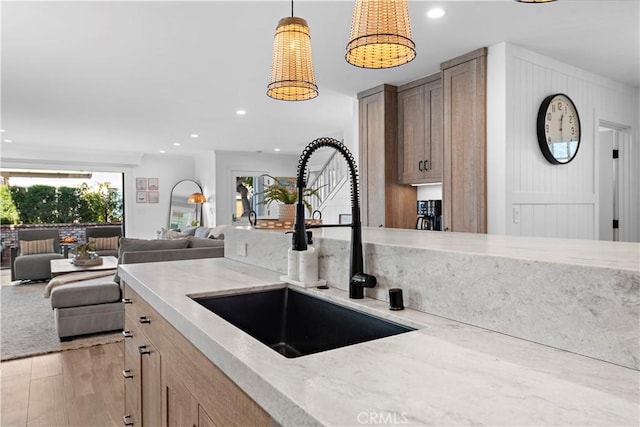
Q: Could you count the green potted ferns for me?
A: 1